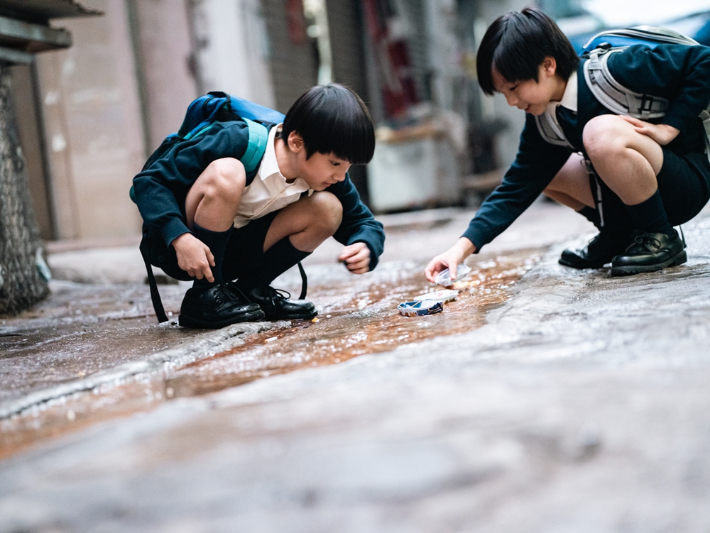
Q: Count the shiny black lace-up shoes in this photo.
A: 4